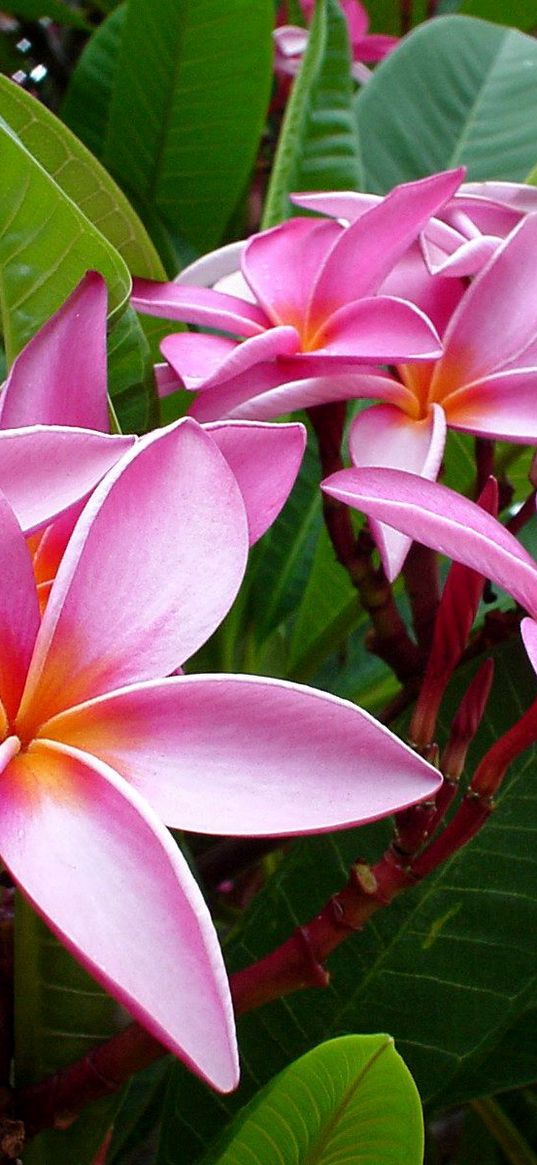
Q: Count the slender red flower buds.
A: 2